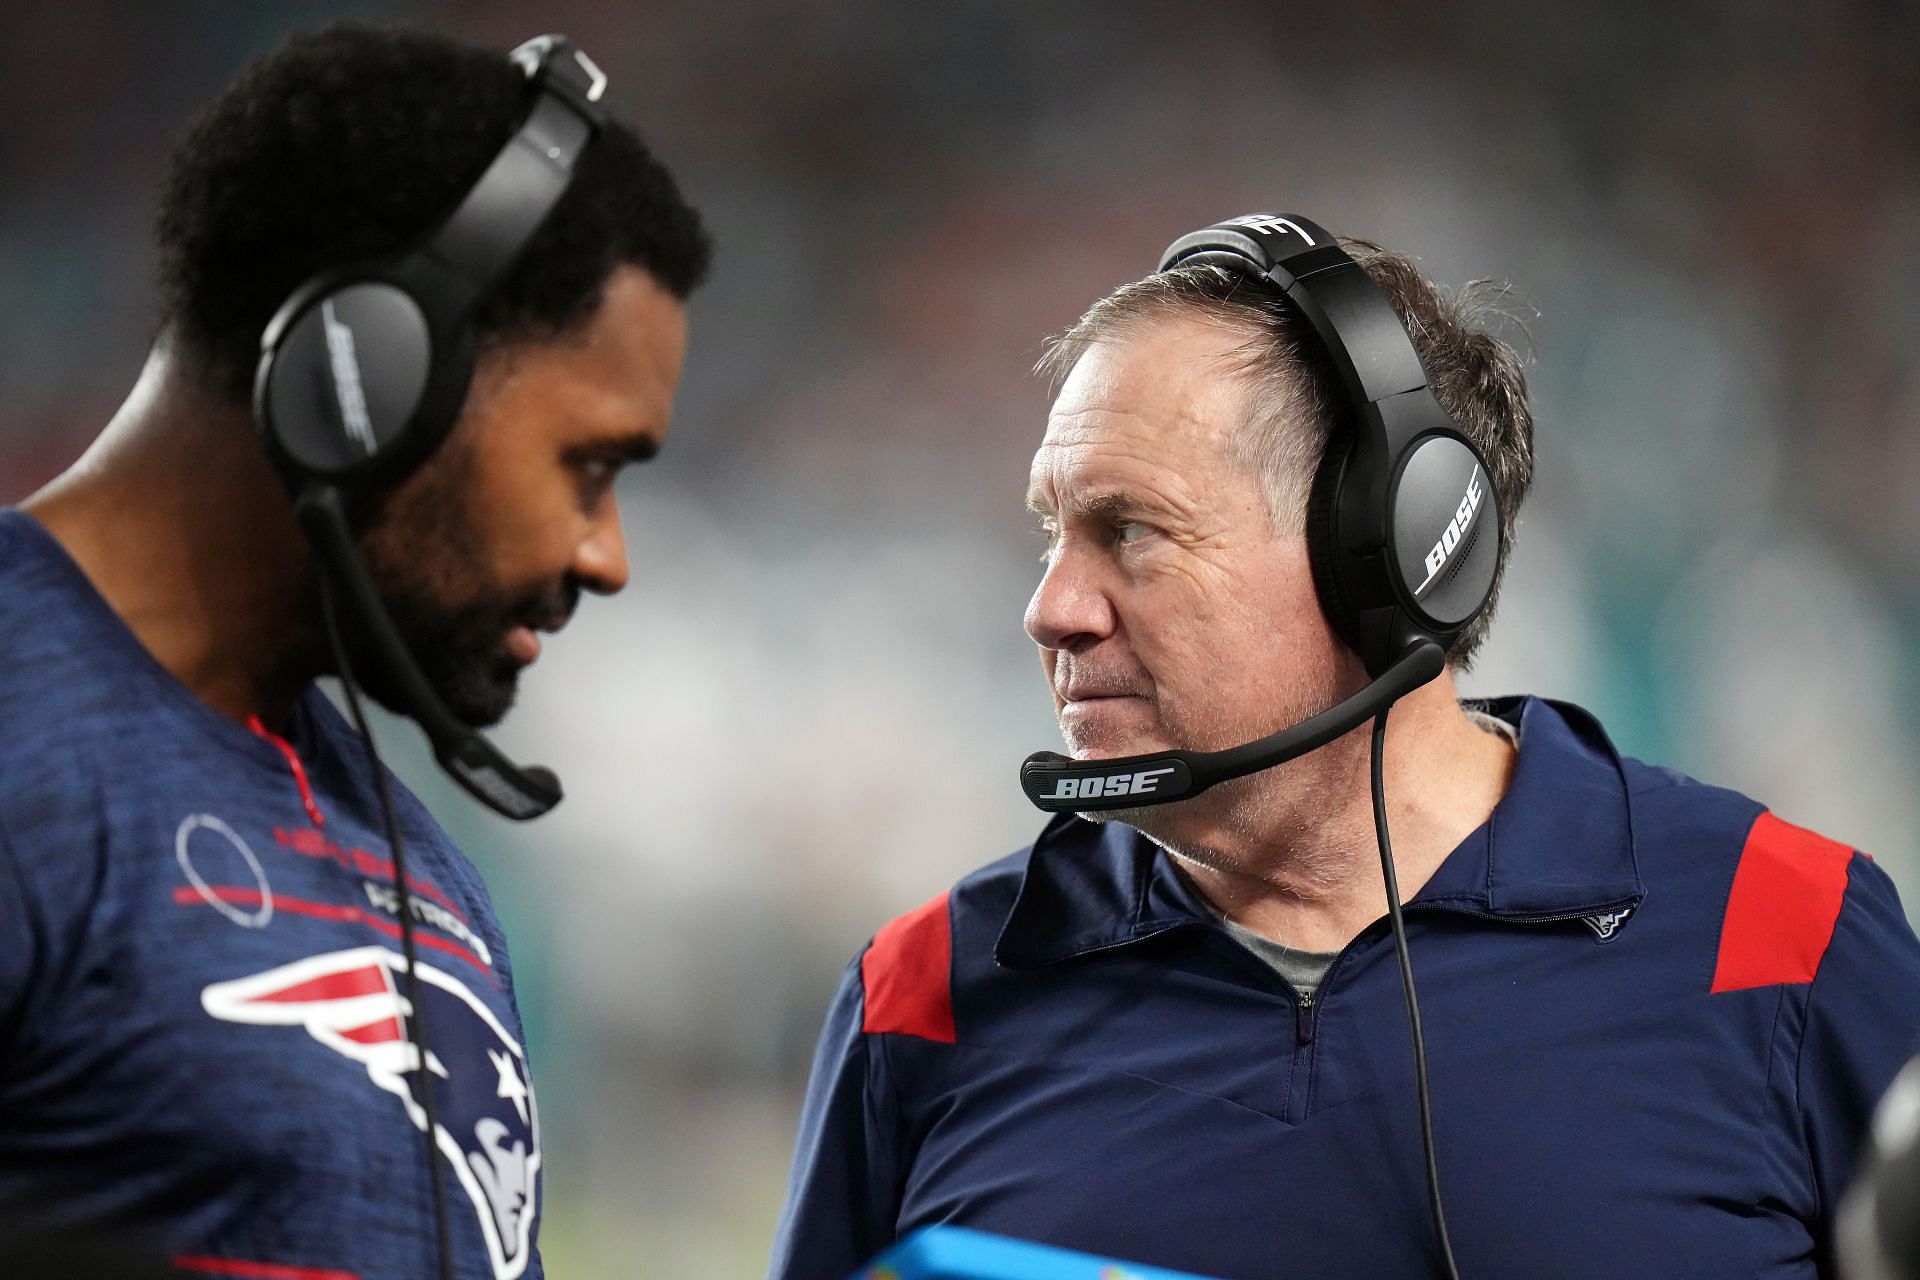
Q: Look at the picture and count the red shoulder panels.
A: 2